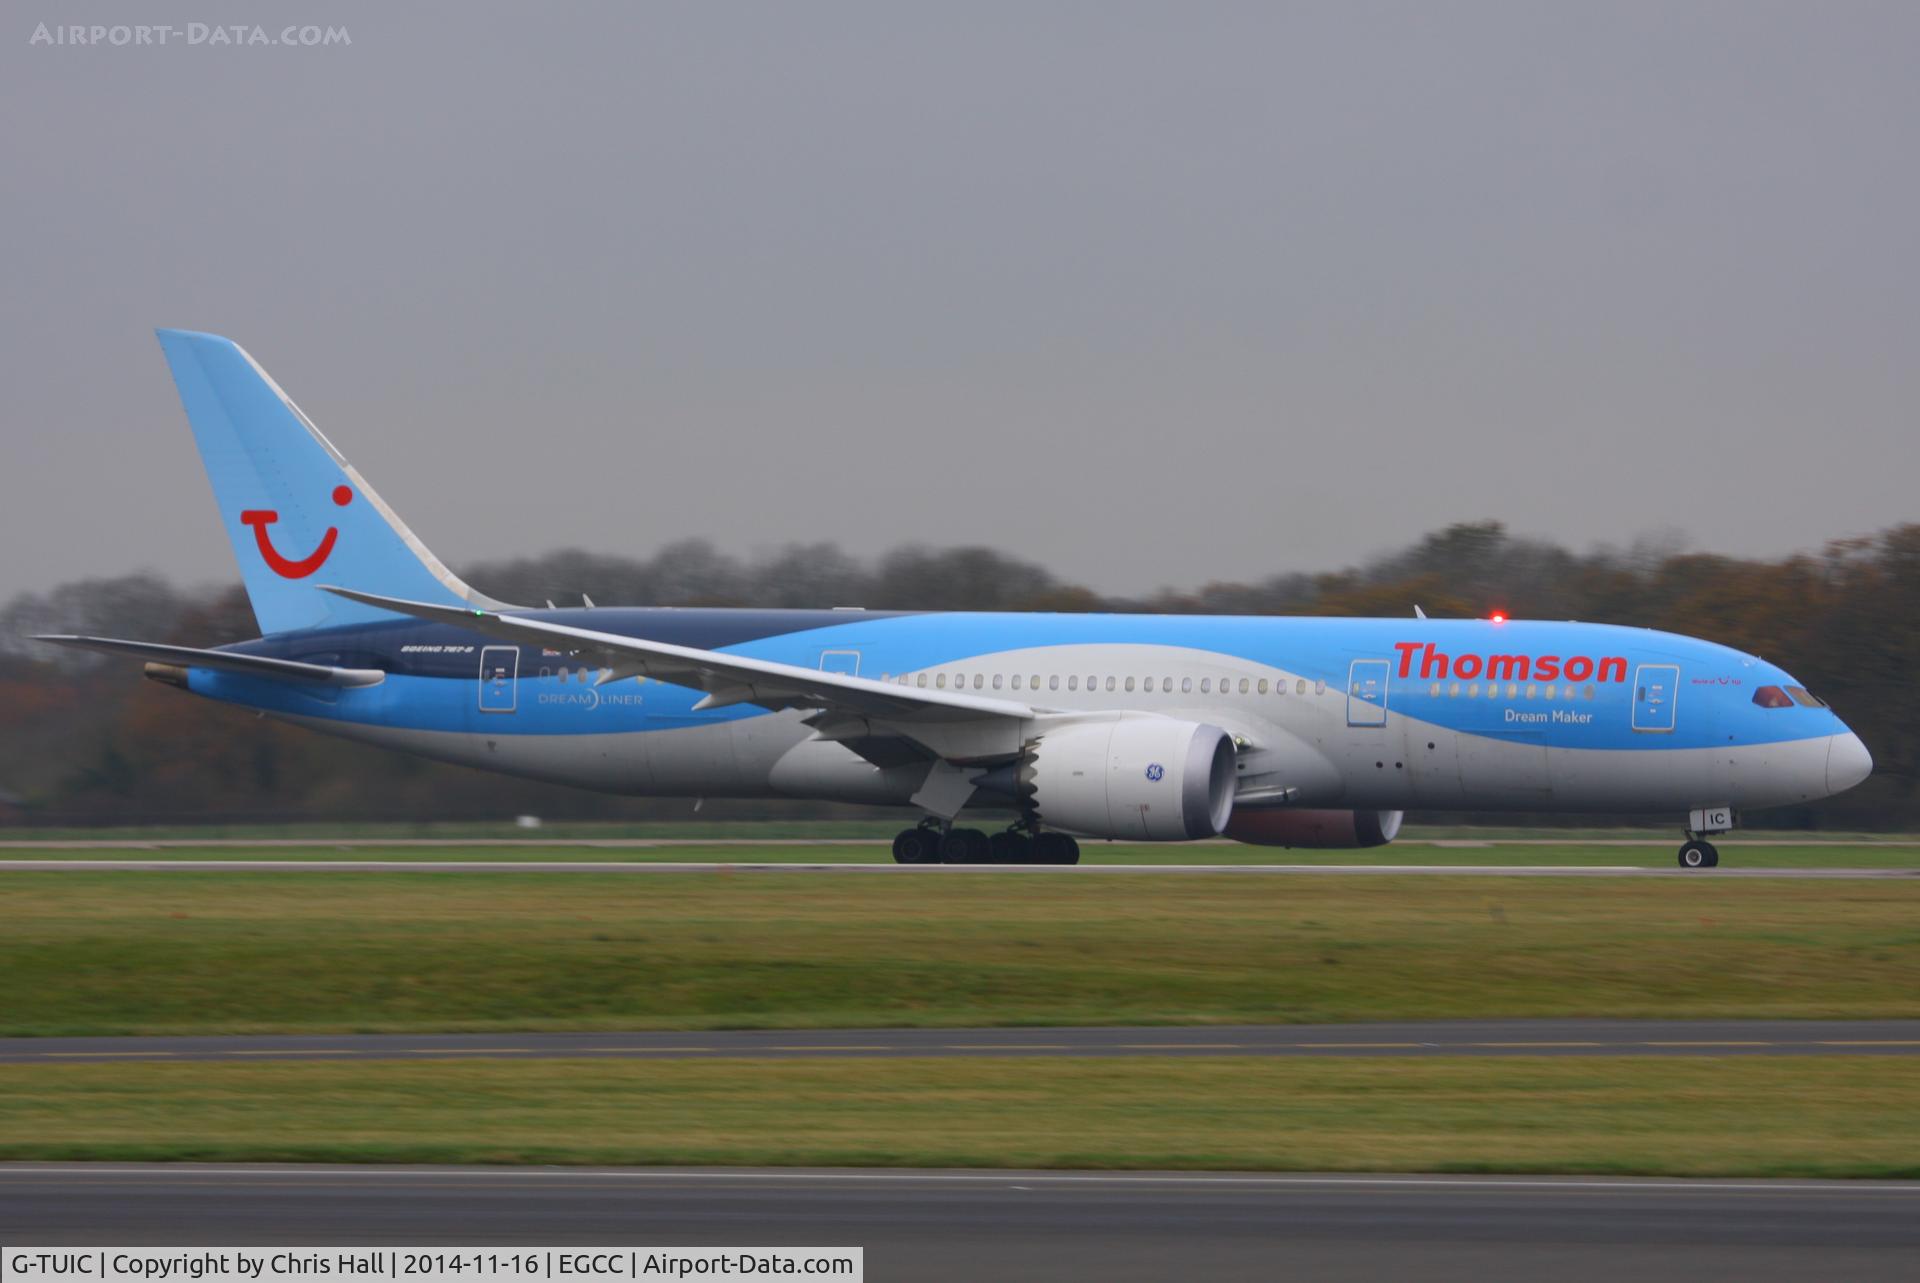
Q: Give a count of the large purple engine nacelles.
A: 0